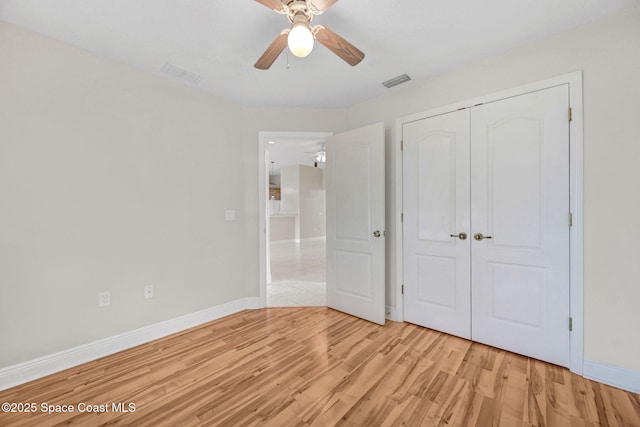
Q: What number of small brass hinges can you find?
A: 6